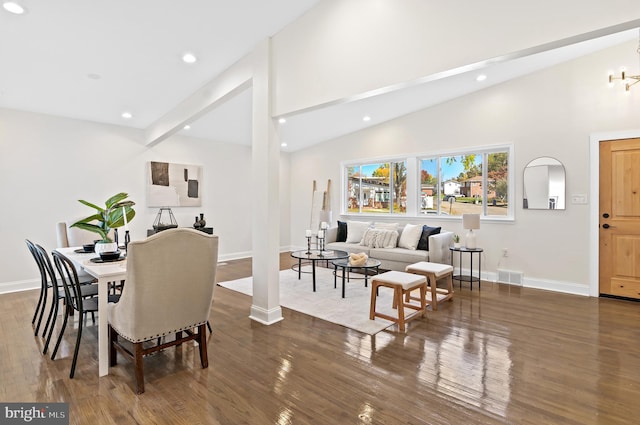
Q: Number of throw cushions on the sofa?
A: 6